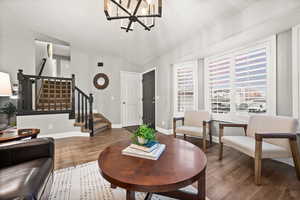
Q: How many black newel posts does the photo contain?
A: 3